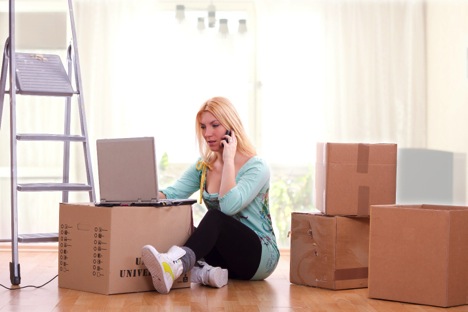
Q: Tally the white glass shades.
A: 4